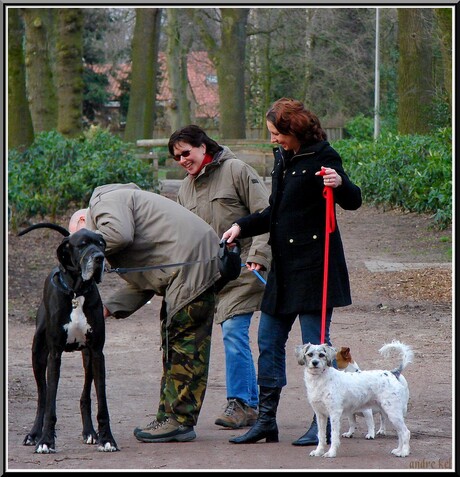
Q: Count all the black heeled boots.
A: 2